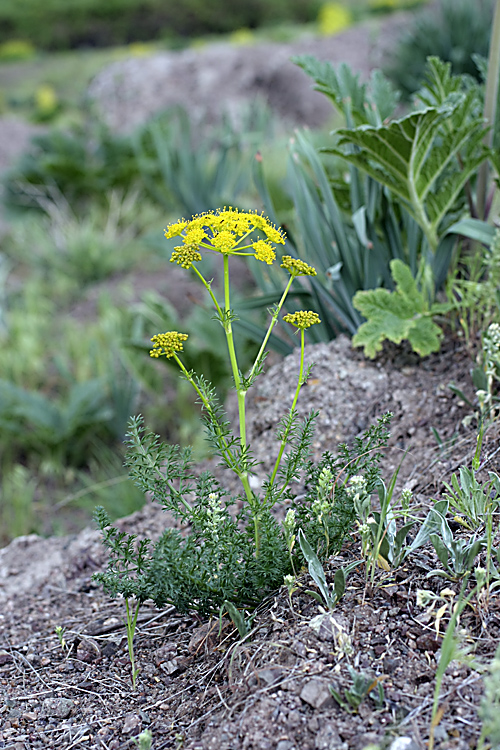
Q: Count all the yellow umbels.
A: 5